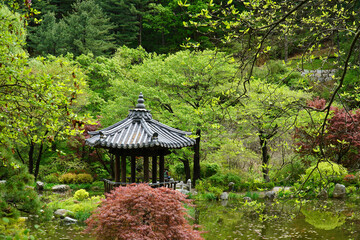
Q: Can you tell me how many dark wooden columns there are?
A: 6